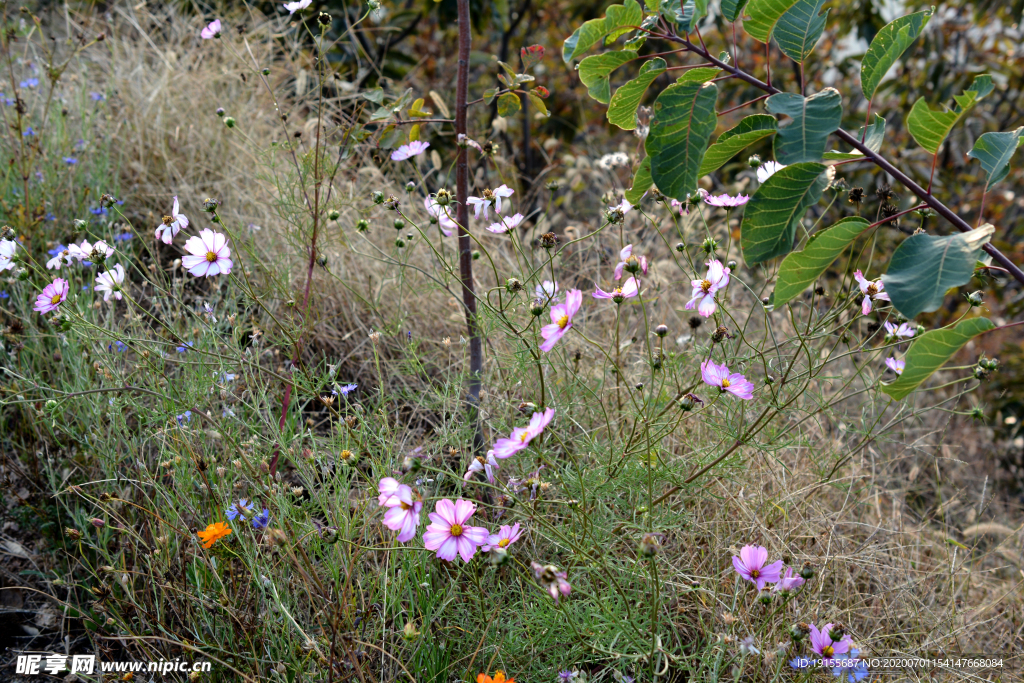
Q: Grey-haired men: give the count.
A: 0